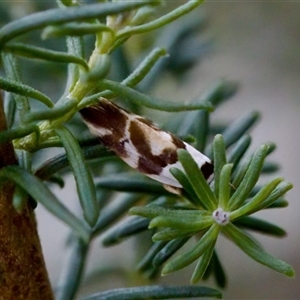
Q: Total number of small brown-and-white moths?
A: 1